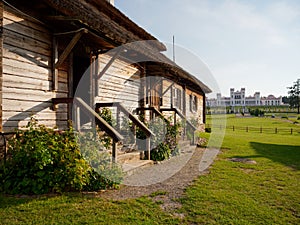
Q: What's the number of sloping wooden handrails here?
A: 4